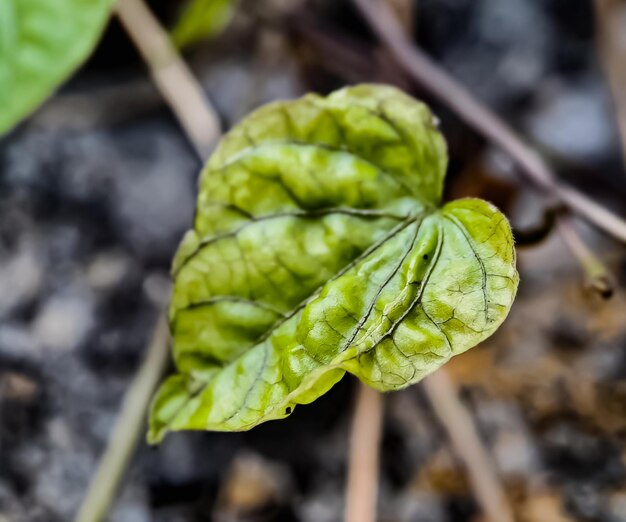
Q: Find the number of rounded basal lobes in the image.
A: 2